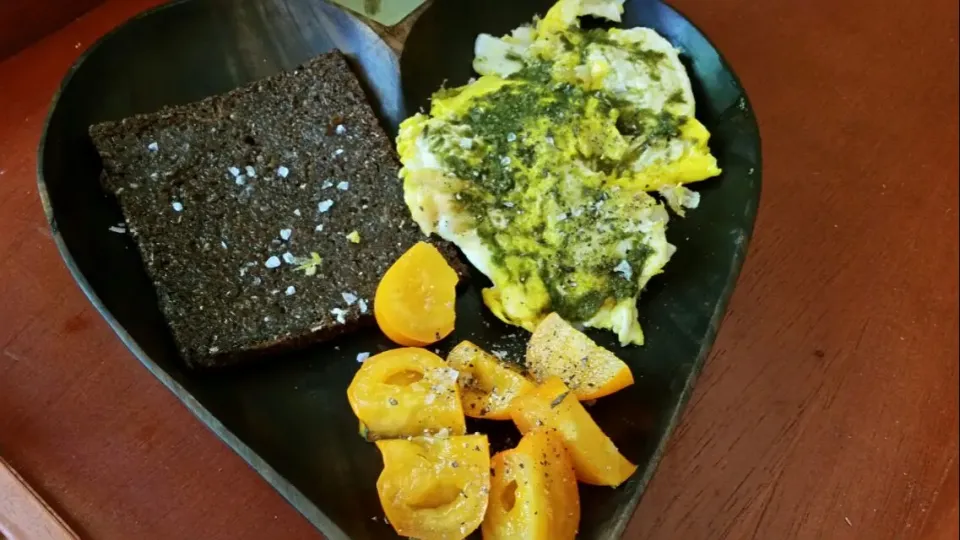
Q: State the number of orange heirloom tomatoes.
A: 7